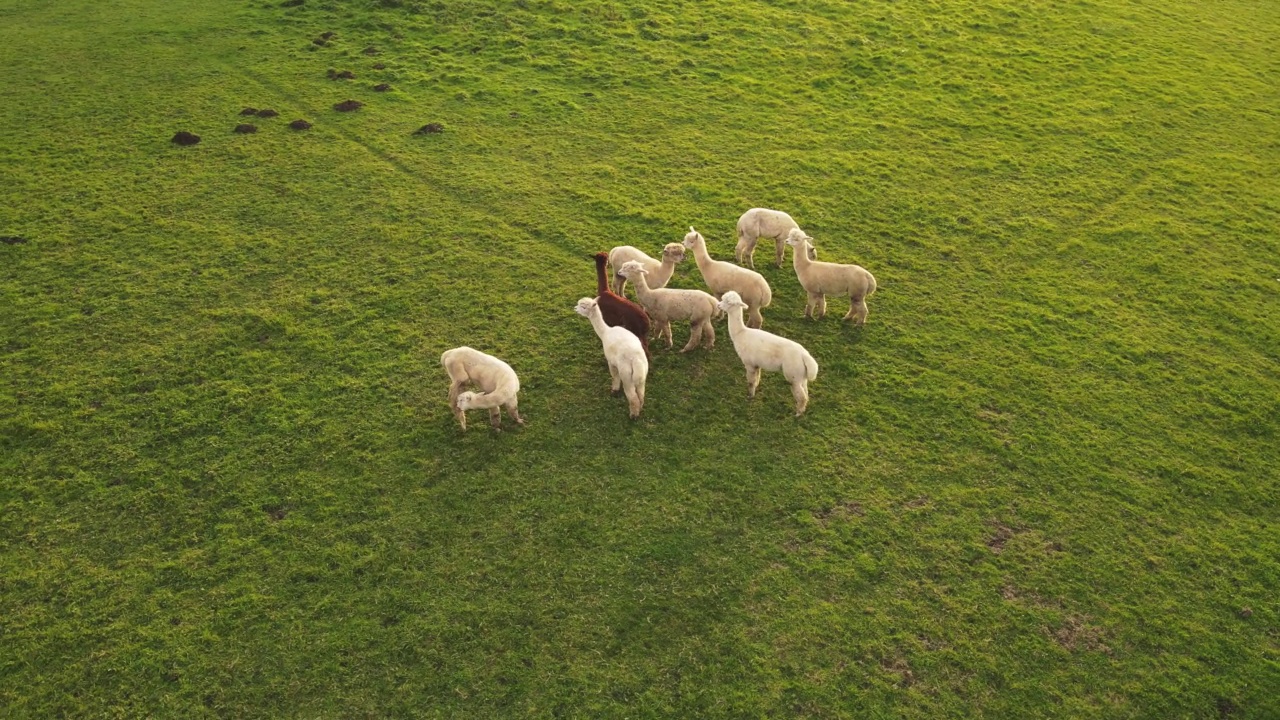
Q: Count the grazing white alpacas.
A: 1